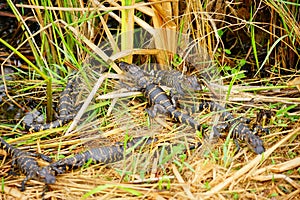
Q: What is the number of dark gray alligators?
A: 6